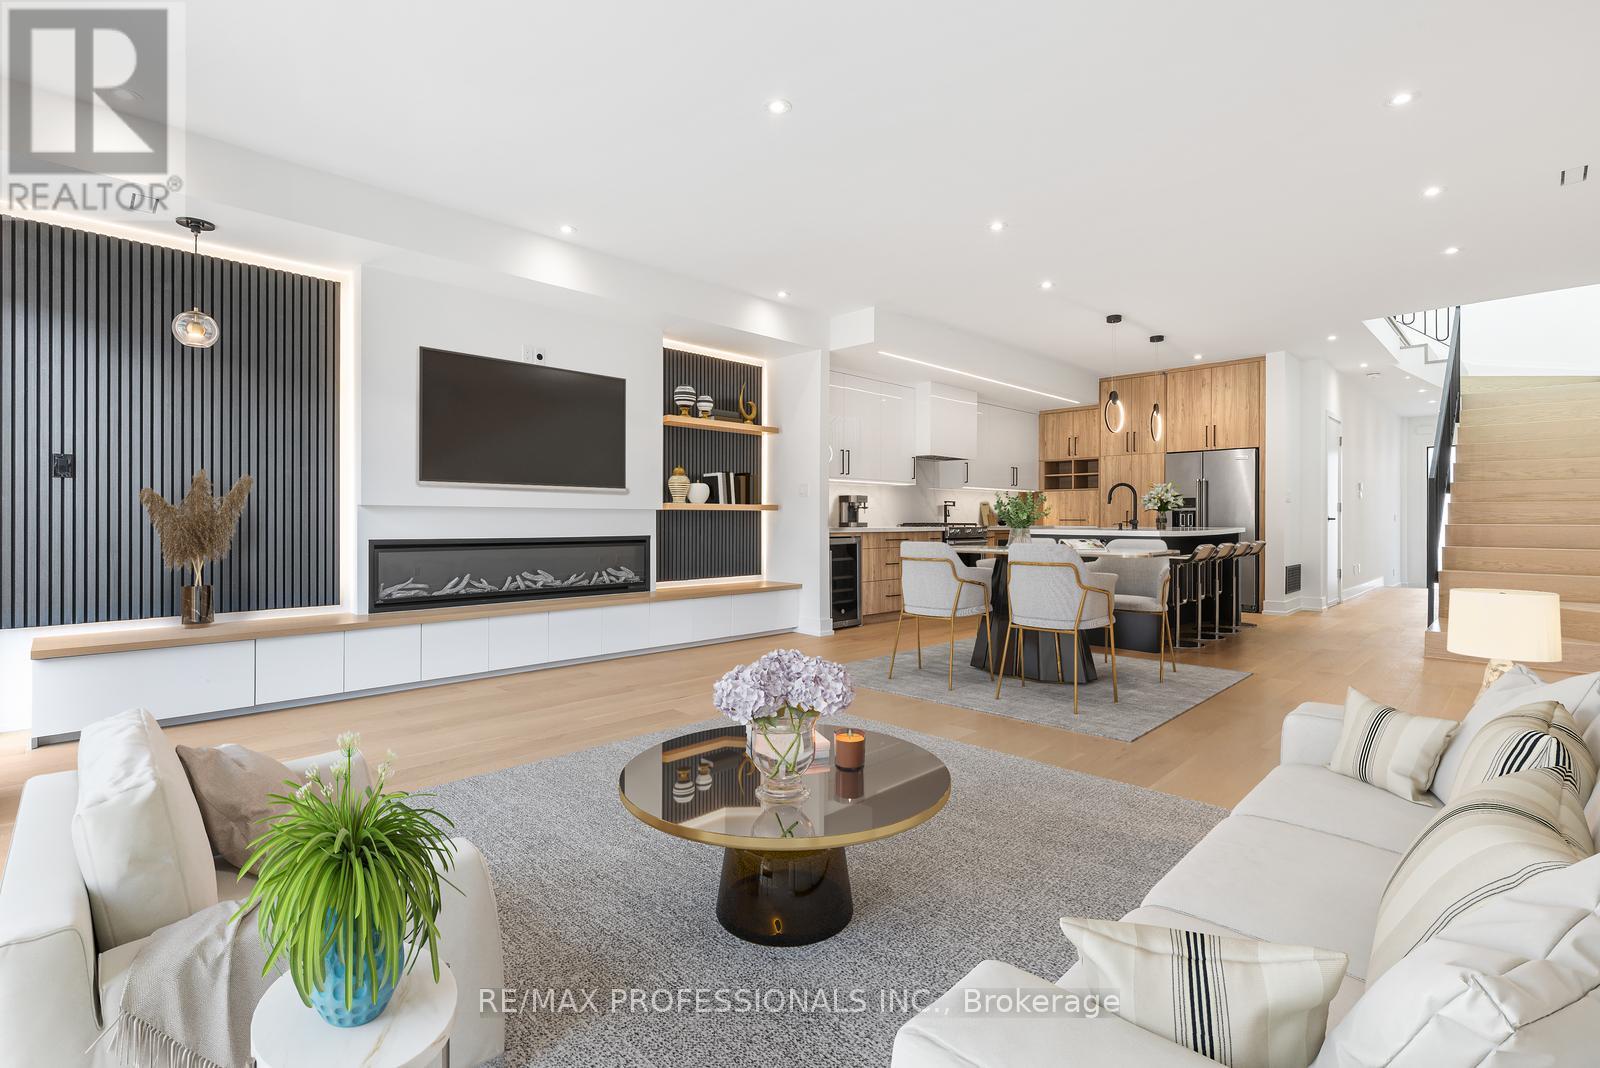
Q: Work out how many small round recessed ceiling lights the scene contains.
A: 14